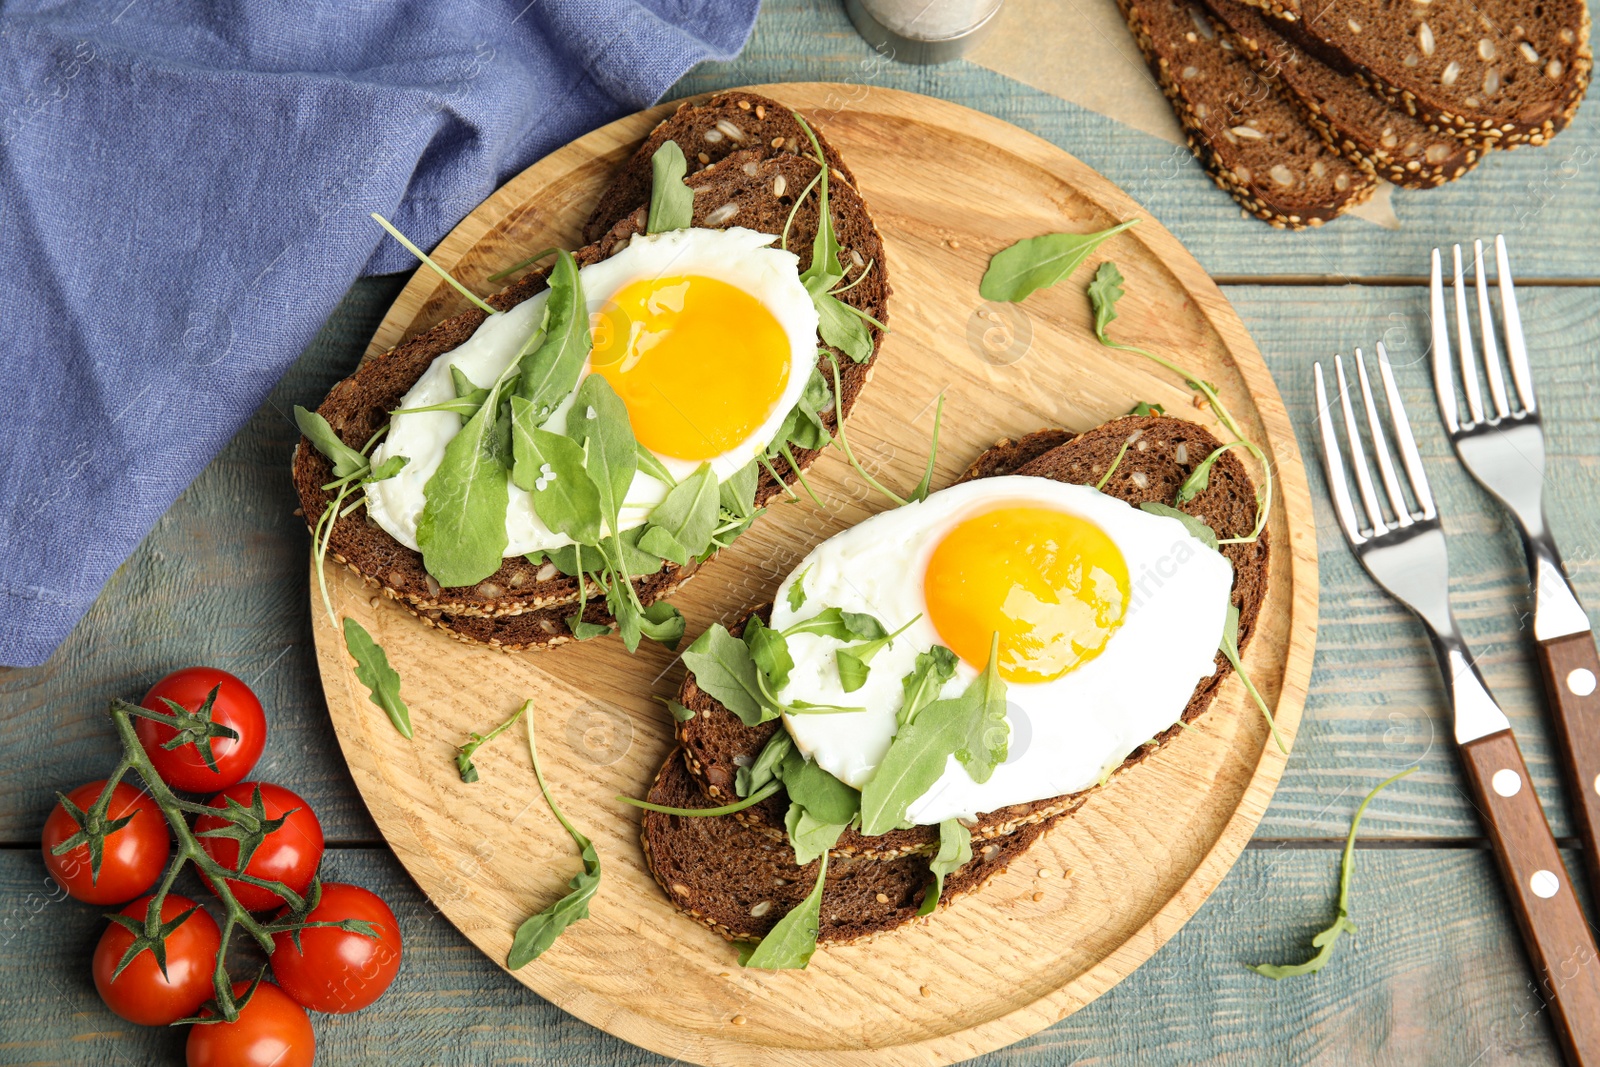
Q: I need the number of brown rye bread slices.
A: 7